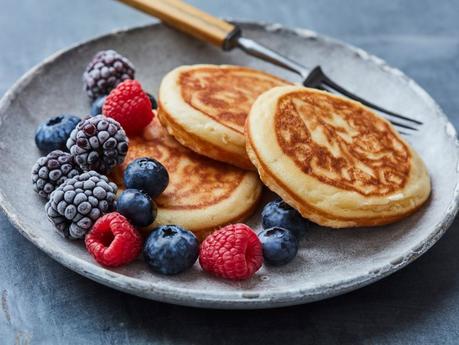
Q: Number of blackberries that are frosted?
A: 4